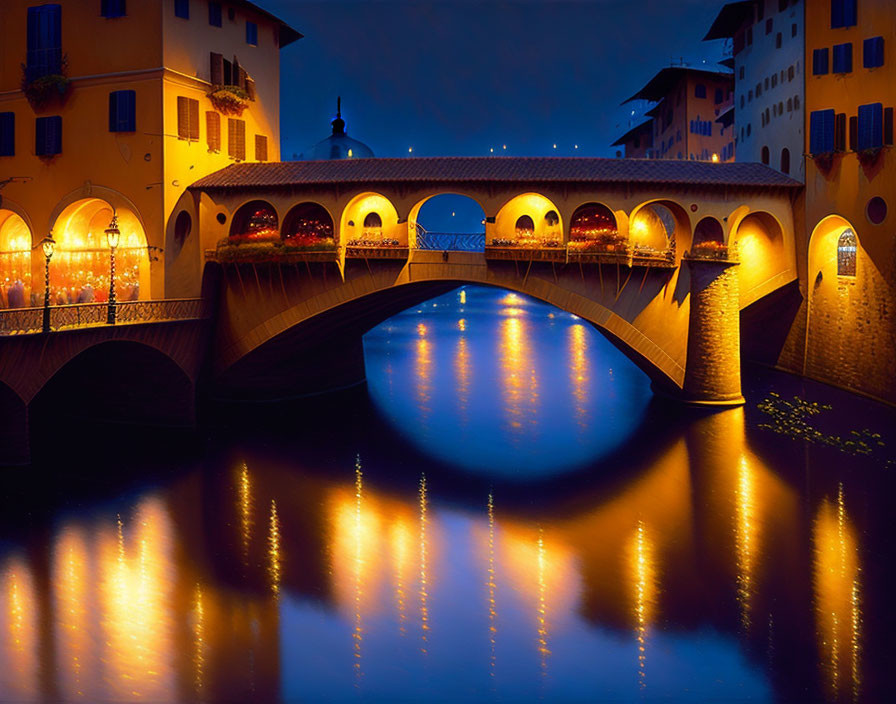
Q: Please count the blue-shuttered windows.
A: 14